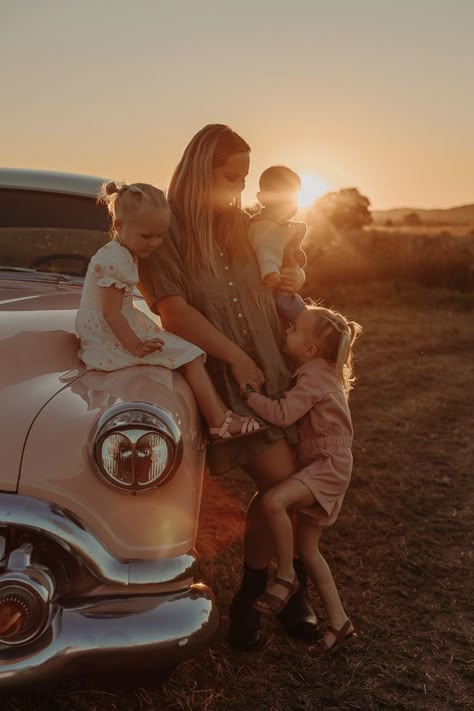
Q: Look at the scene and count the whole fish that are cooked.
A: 0